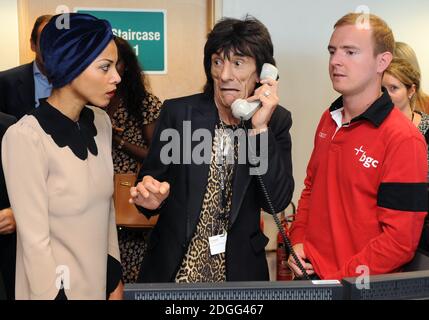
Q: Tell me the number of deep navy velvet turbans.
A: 1